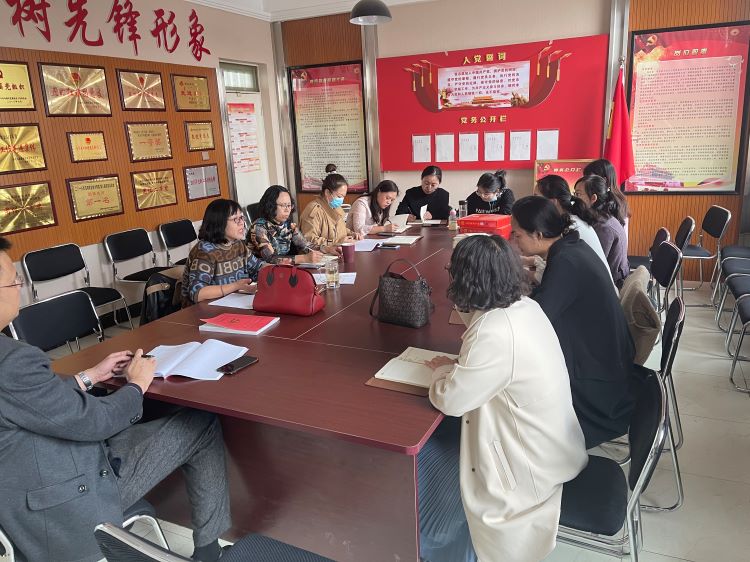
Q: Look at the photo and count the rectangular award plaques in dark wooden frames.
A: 12